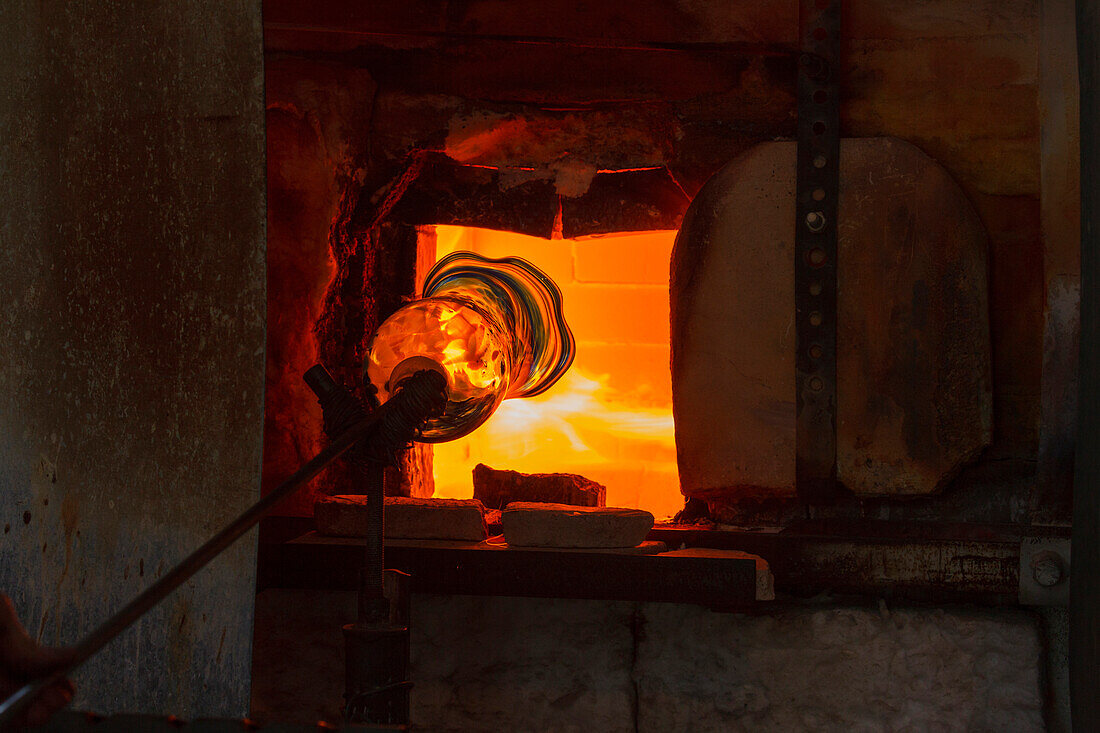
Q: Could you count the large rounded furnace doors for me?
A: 1